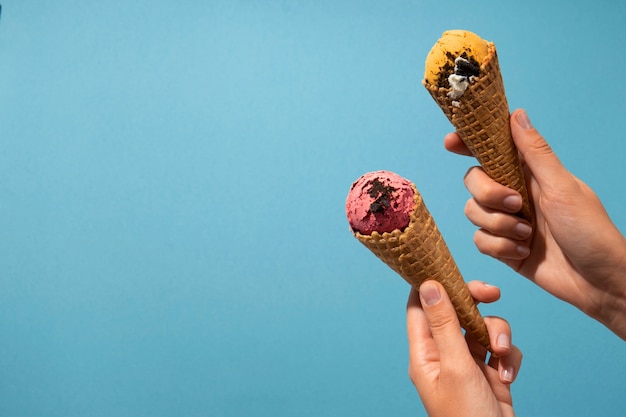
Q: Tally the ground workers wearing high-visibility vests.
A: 0